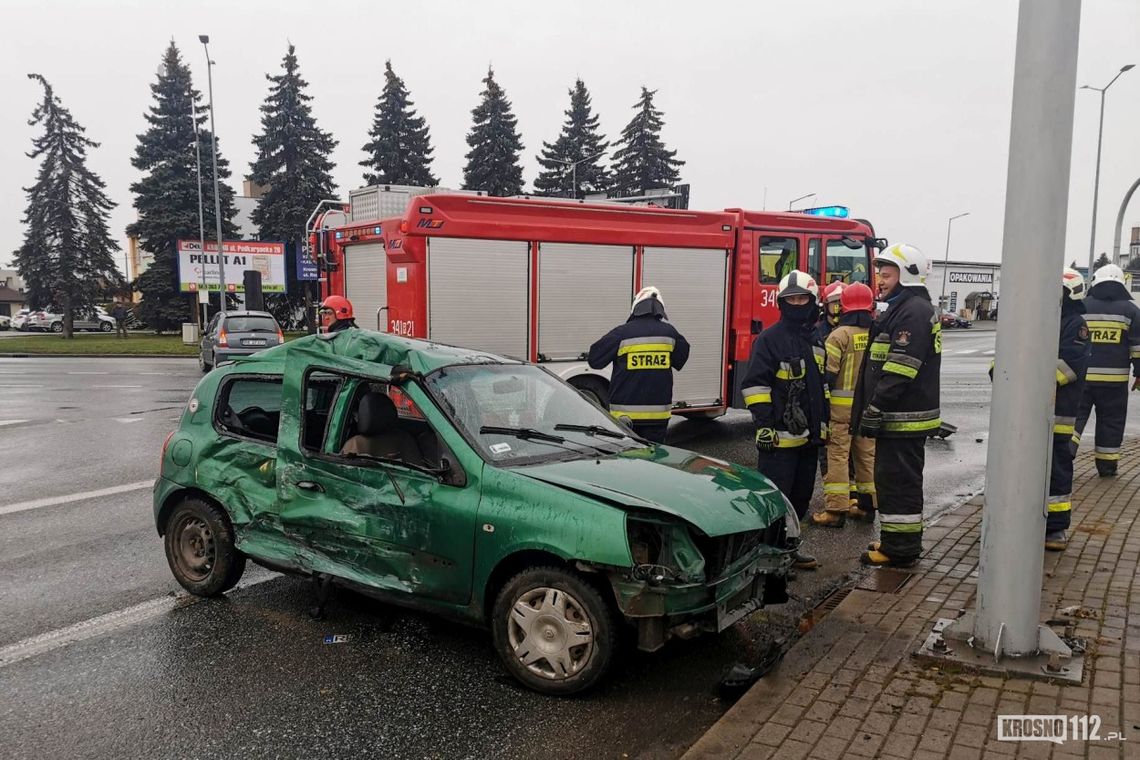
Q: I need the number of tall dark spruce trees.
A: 7